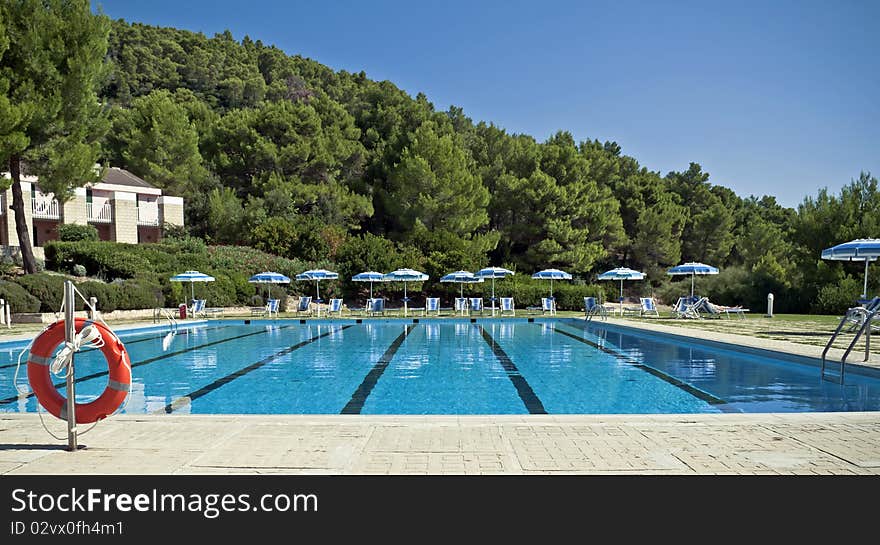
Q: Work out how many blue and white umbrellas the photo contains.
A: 11